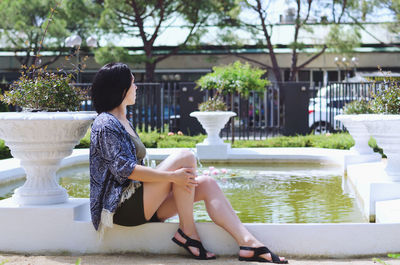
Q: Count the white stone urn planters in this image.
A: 4